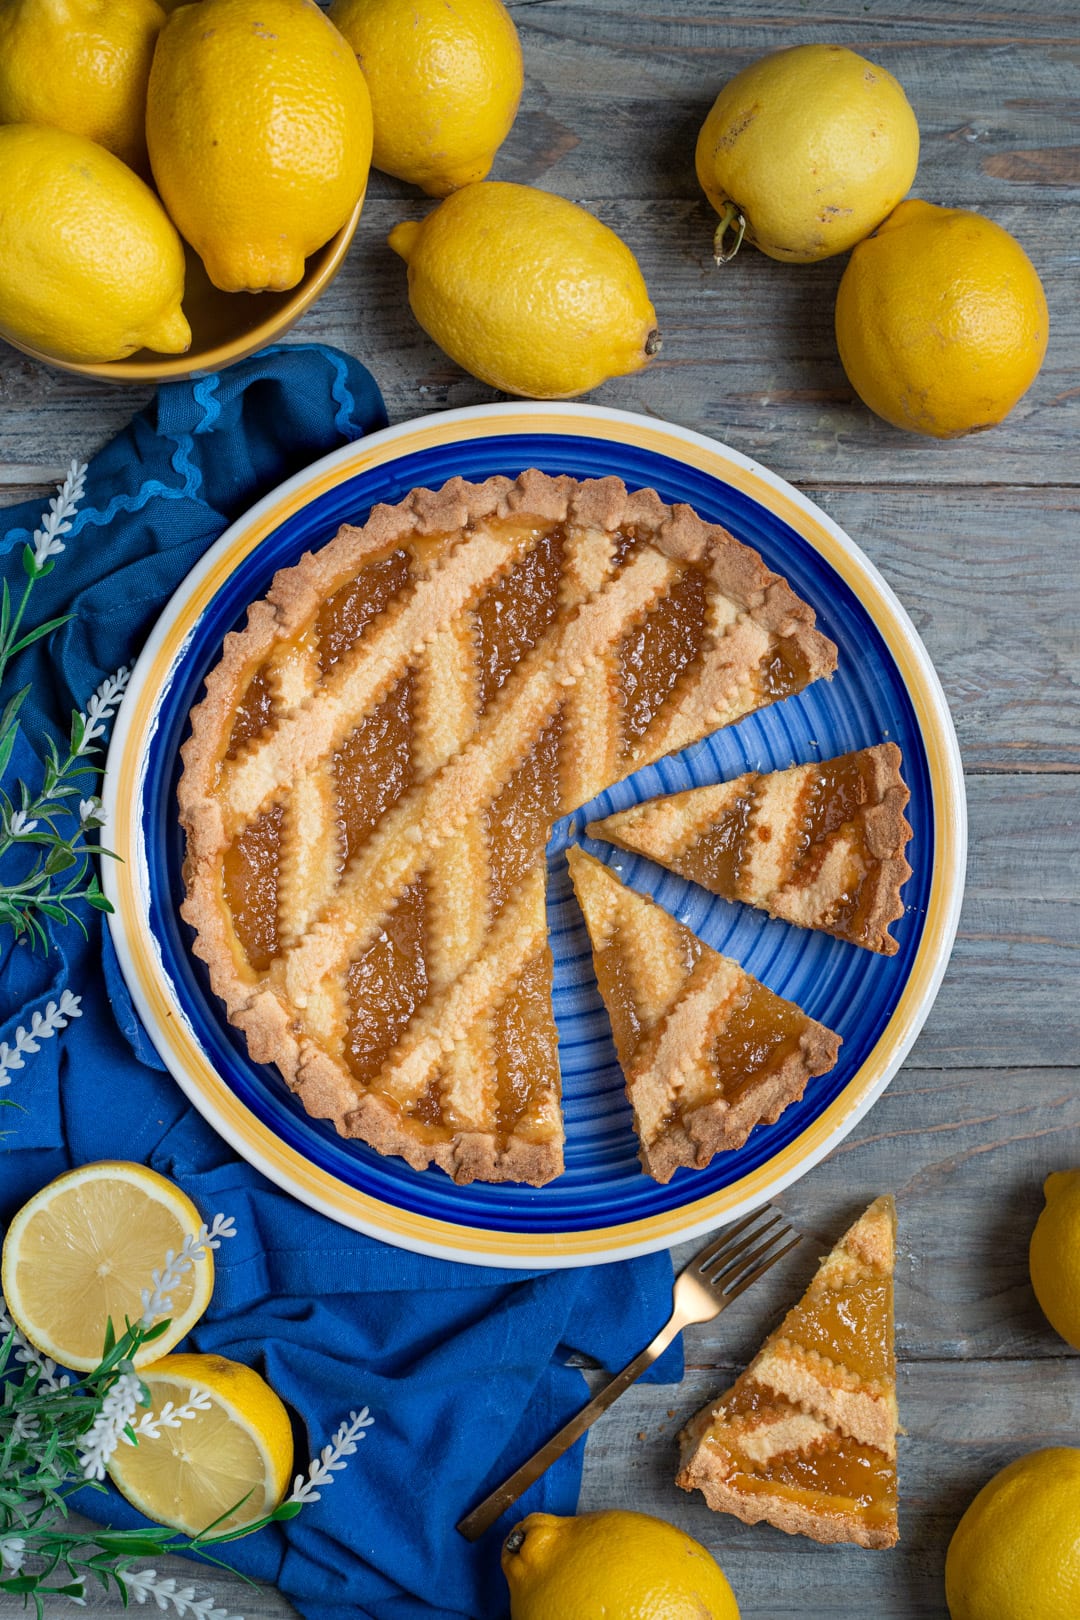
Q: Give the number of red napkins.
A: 0